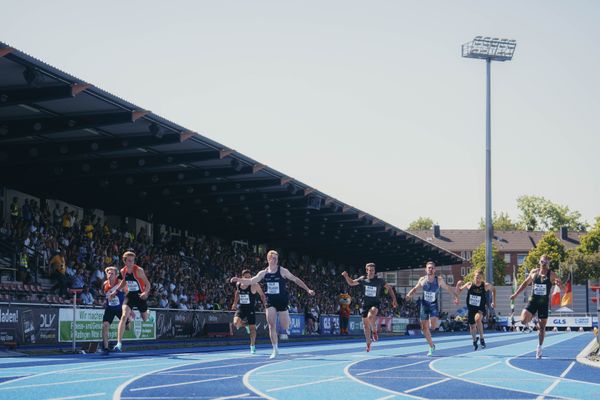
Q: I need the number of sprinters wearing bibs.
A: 8